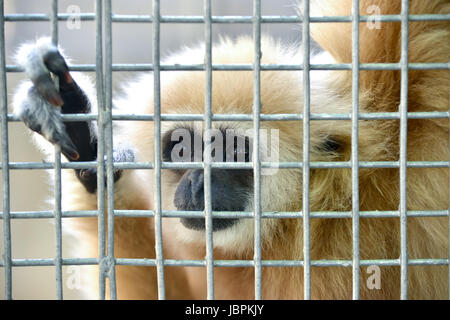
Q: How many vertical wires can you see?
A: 10